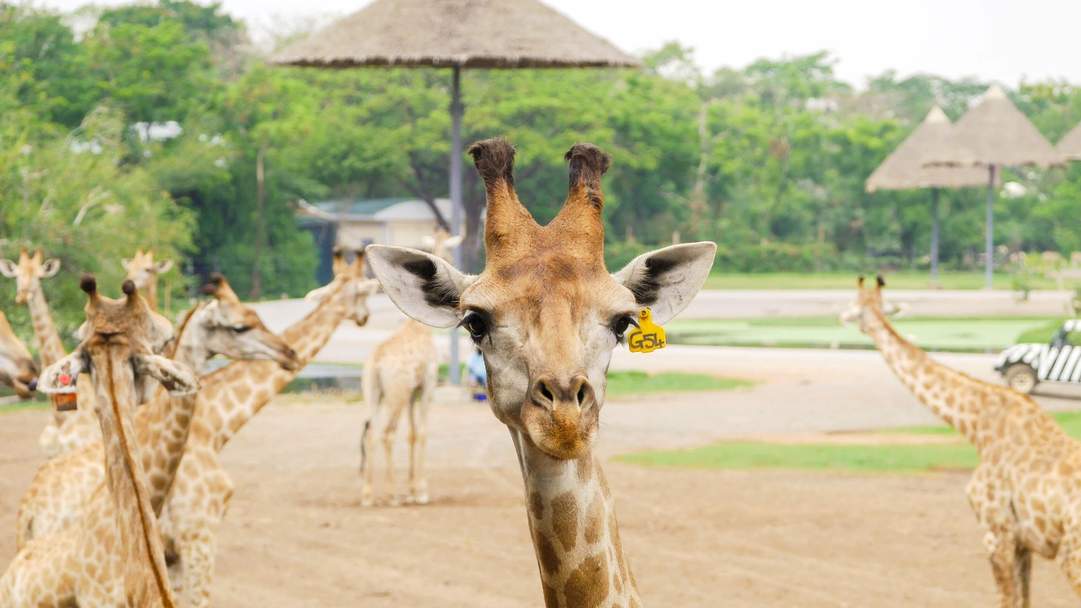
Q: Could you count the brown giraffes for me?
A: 9